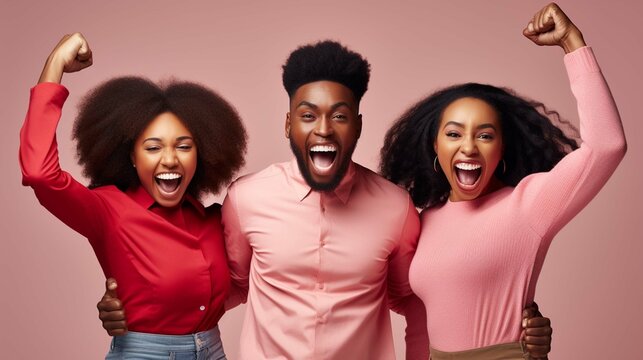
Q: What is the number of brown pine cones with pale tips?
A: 0